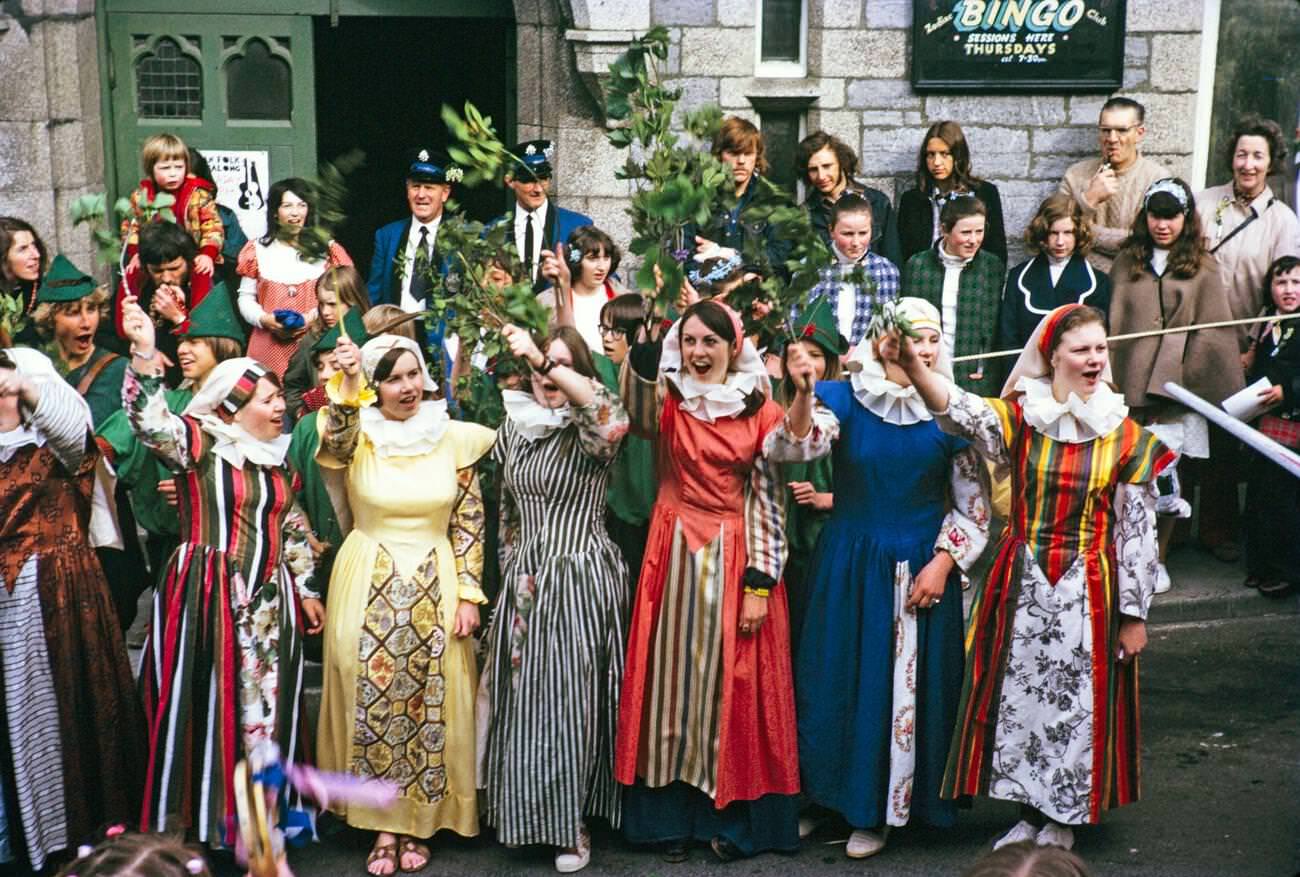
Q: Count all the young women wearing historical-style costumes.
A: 7